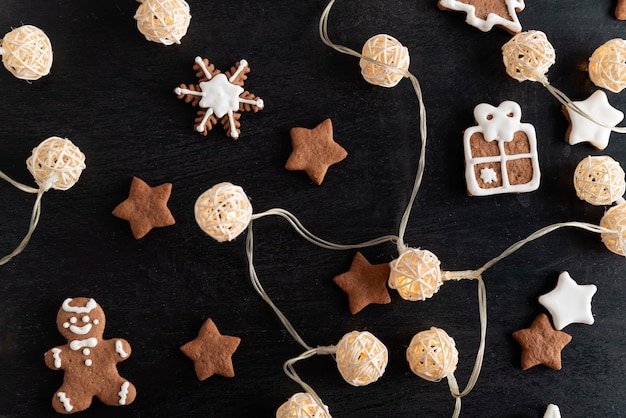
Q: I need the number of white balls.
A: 13